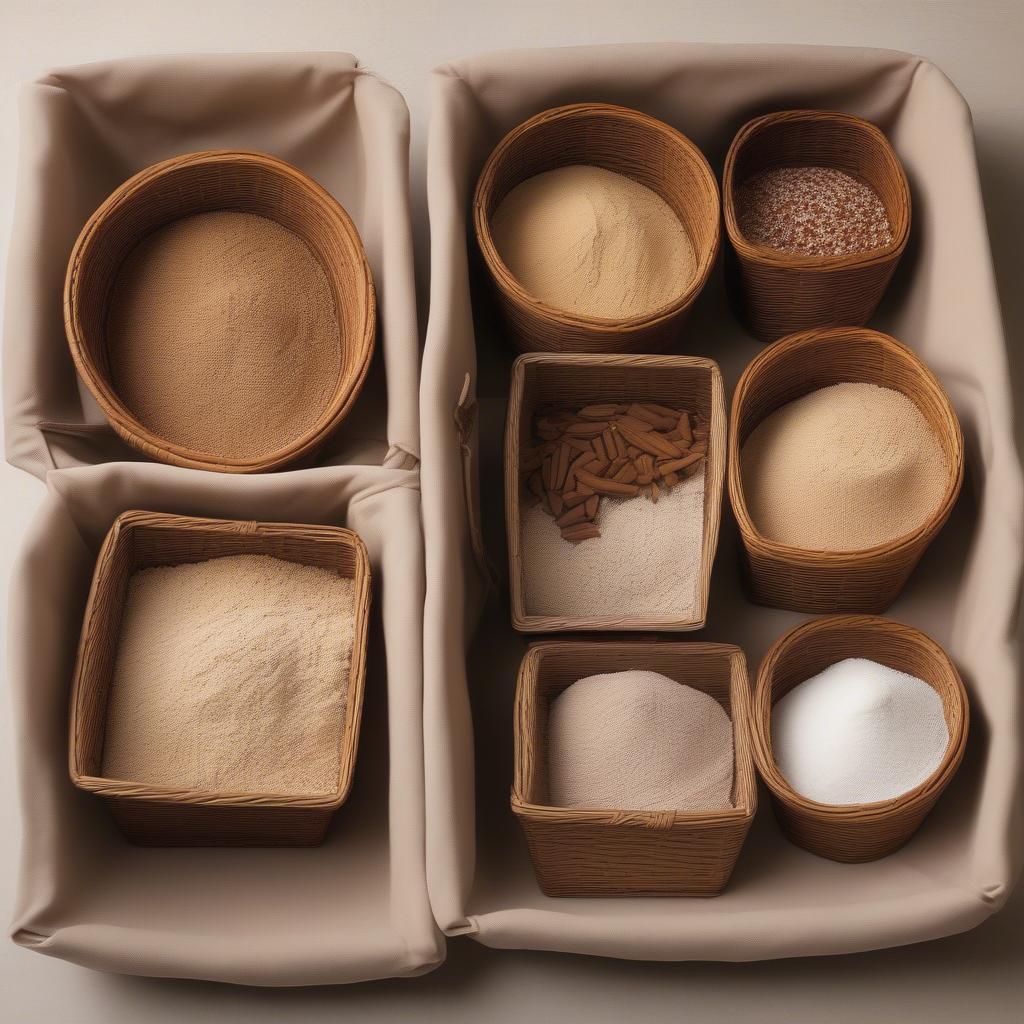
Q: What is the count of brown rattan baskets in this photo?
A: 8